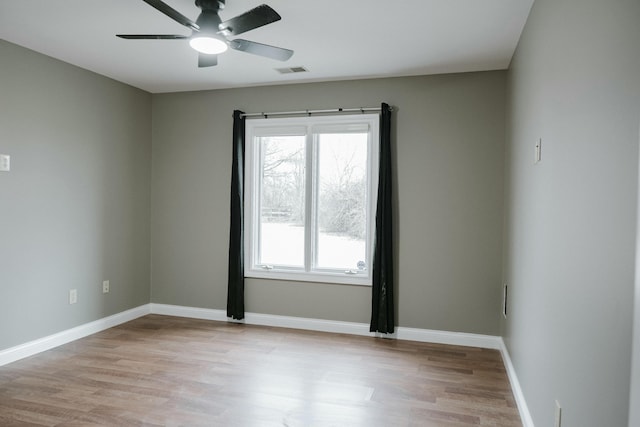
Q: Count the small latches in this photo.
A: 2